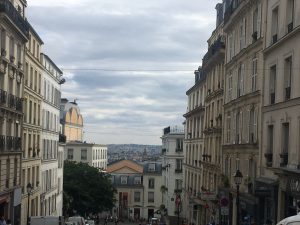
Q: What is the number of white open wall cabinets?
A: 0